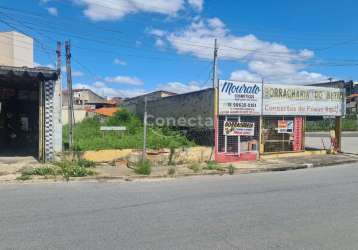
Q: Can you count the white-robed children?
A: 0